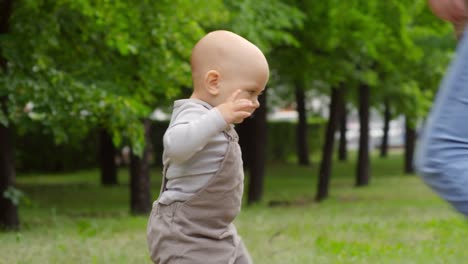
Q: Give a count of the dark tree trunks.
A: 10